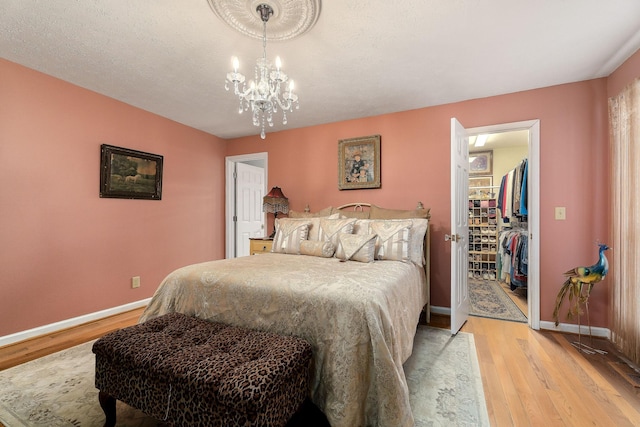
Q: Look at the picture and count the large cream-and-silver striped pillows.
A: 3